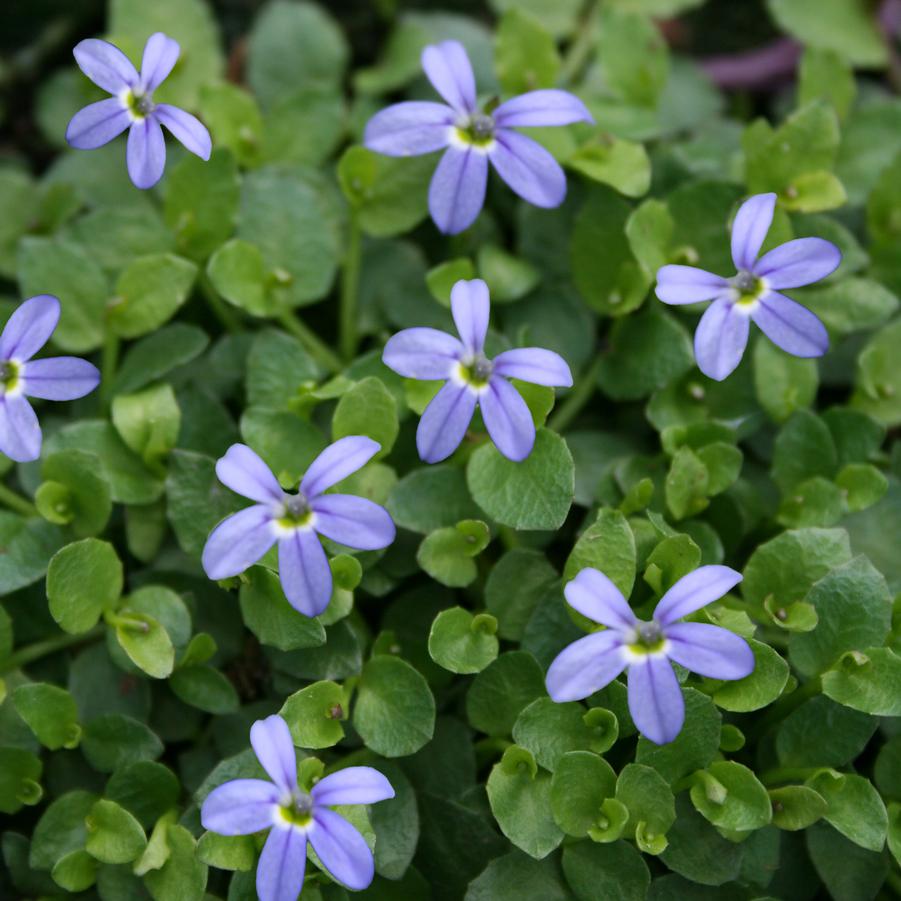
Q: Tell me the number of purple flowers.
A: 8